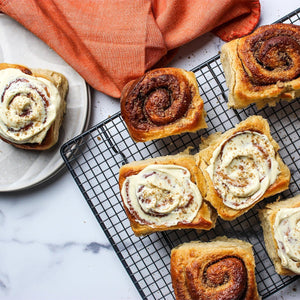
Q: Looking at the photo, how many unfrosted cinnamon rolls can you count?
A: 3